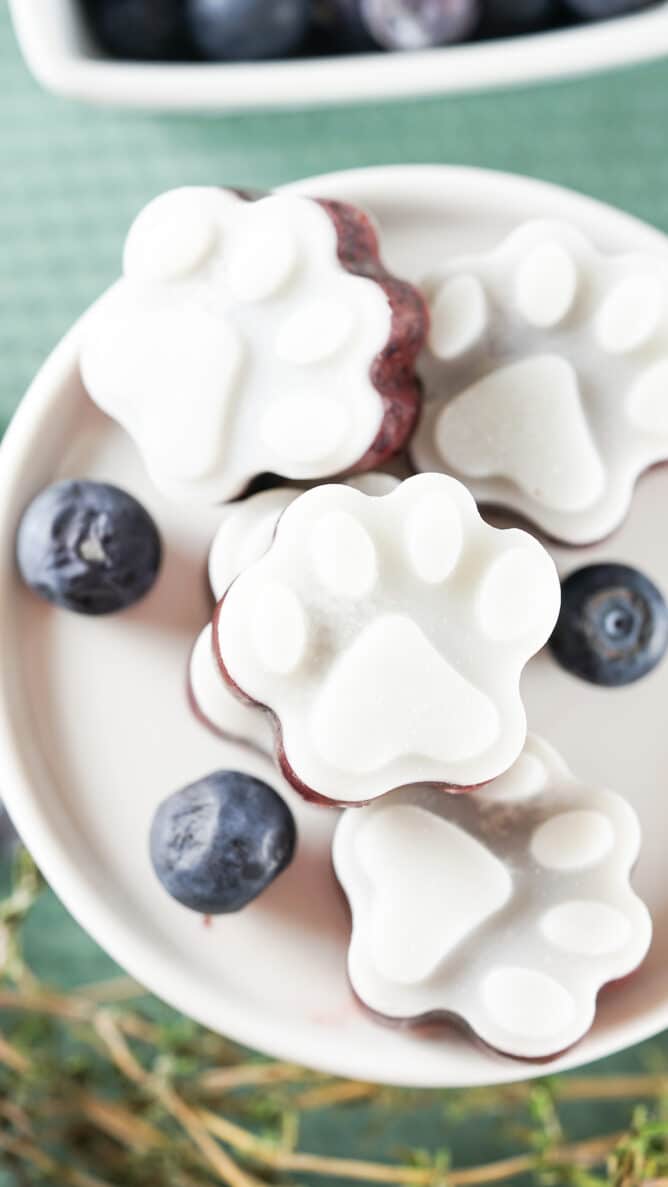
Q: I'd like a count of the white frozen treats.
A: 5